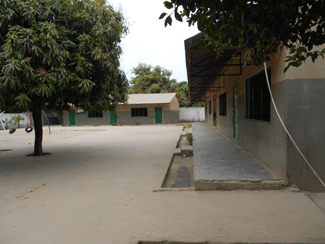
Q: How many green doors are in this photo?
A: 4